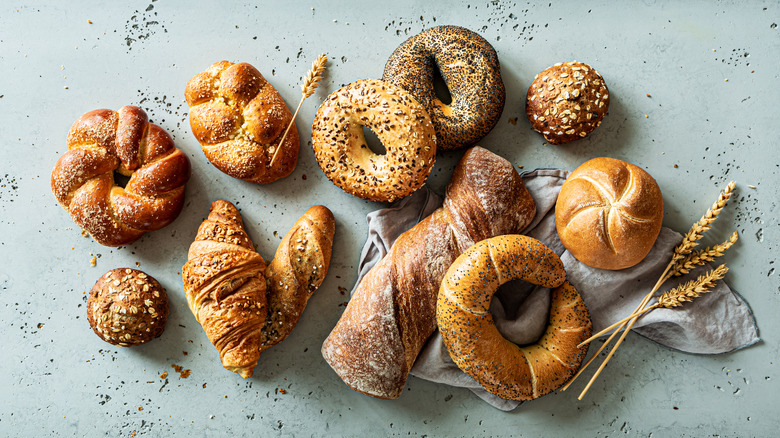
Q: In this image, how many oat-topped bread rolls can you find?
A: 2